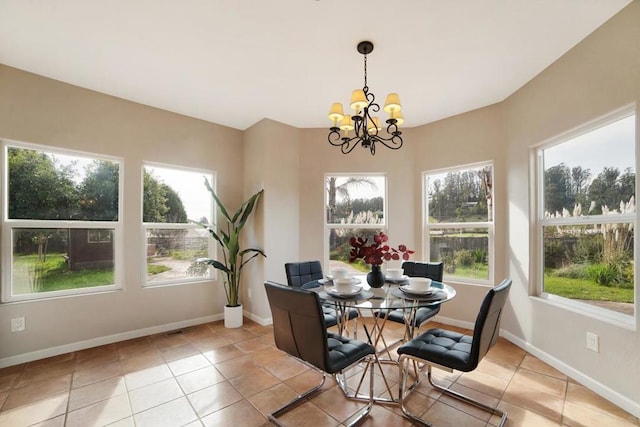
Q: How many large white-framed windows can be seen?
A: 5